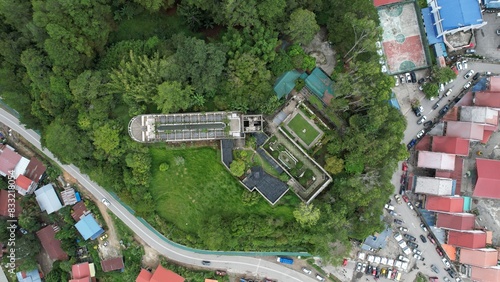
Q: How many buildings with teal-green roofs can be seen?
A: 2